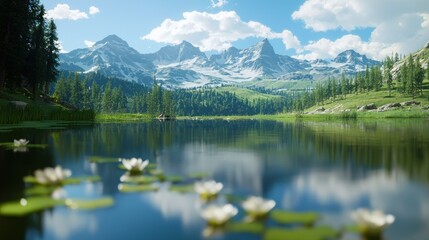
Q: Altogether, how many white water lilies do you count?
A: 7